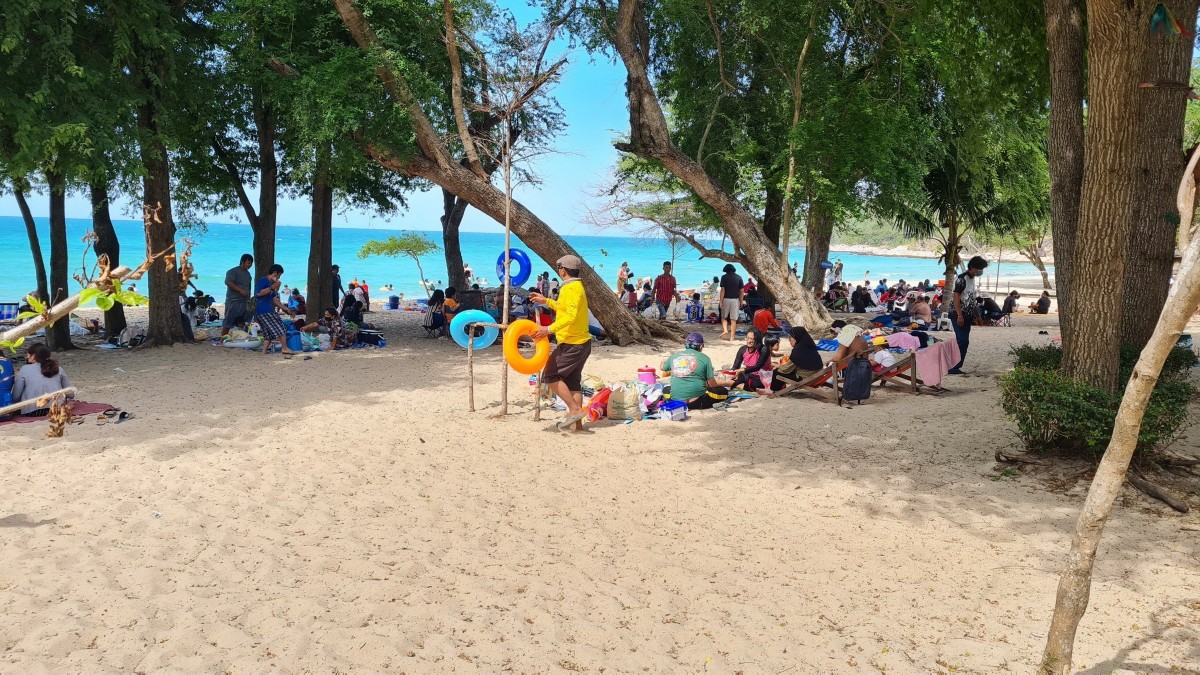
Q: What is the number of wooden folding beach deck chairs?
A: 2